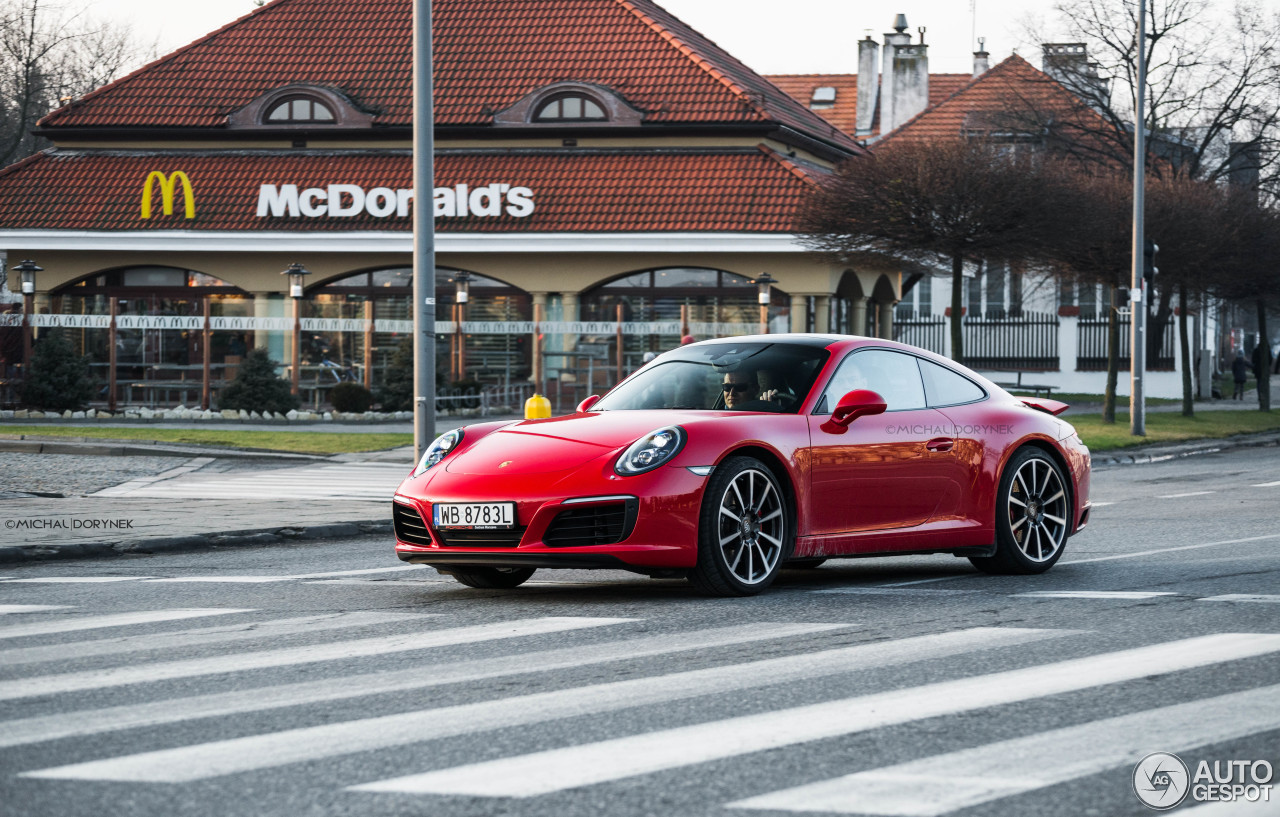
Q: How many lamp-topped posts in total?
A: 4